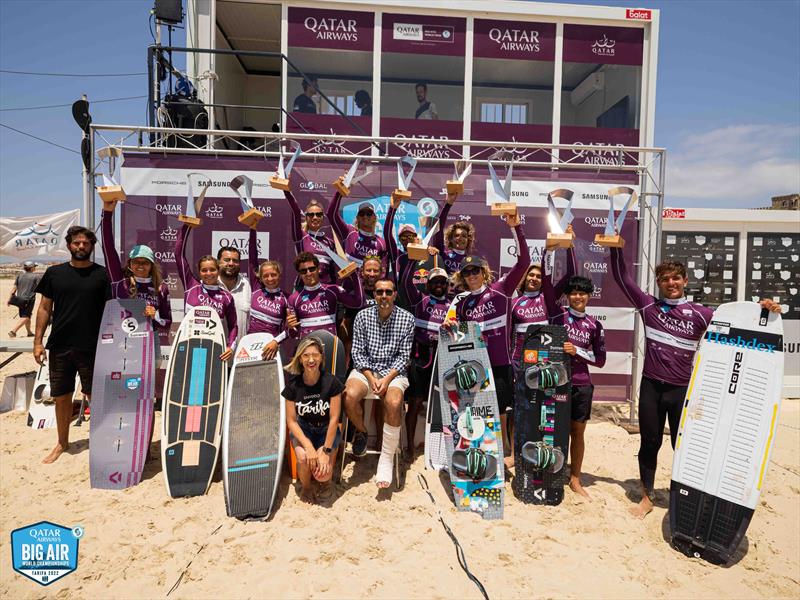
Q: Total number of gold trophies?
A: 12